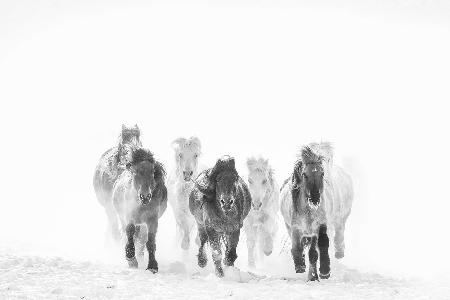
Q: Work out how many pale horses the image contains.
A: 3